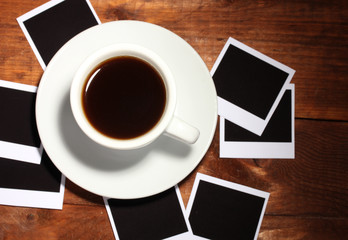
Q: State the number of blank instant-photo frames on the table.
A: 7